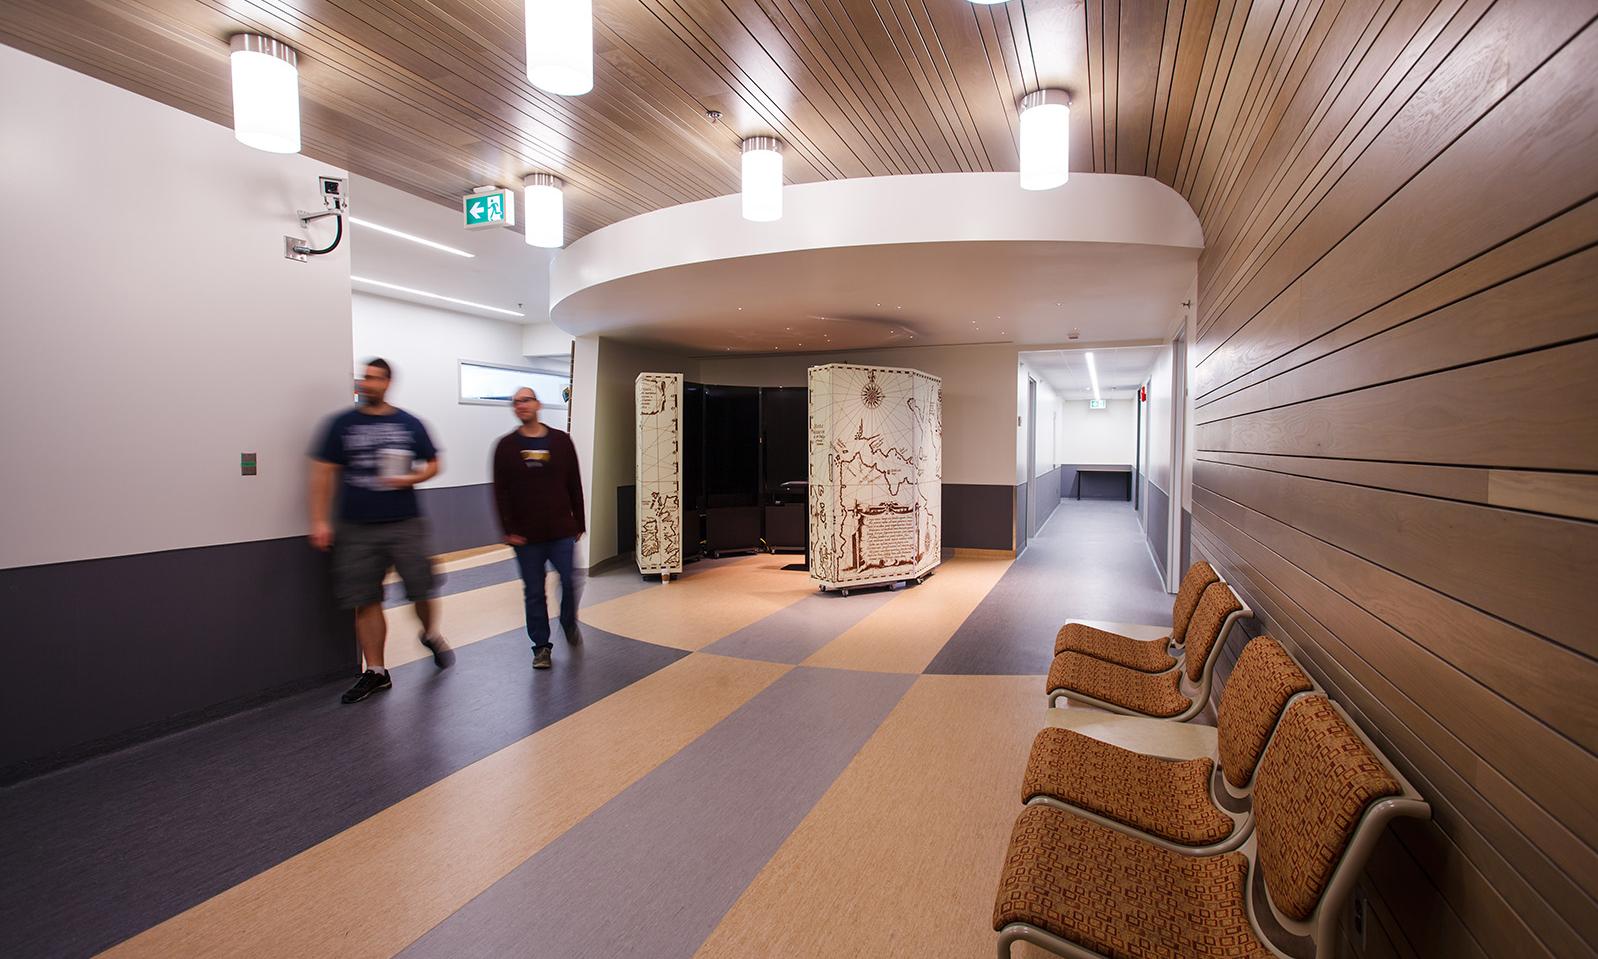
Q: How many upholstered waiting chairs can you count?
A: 4